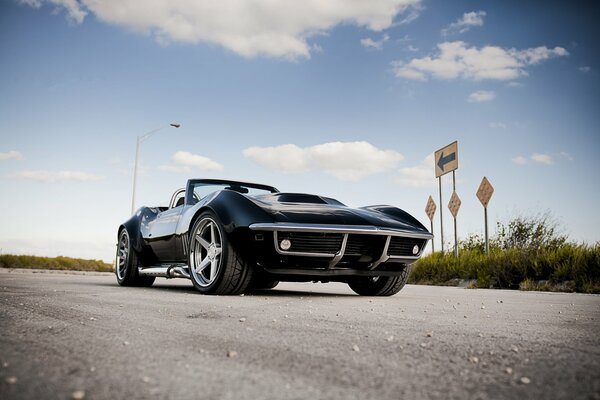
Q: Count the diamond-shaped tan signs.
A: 3